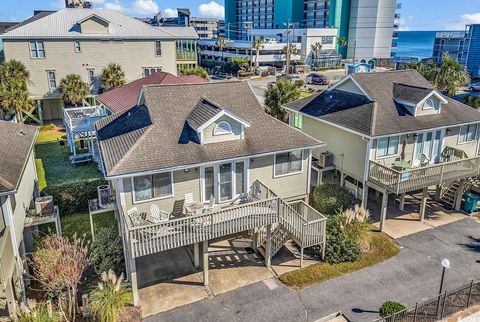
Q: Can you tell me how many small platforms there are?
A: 3